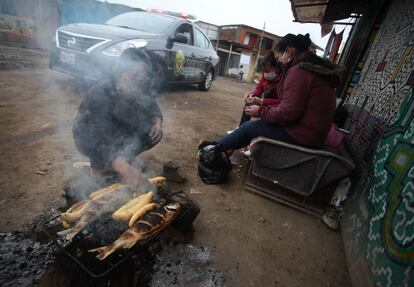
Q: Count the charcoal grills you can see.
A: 1